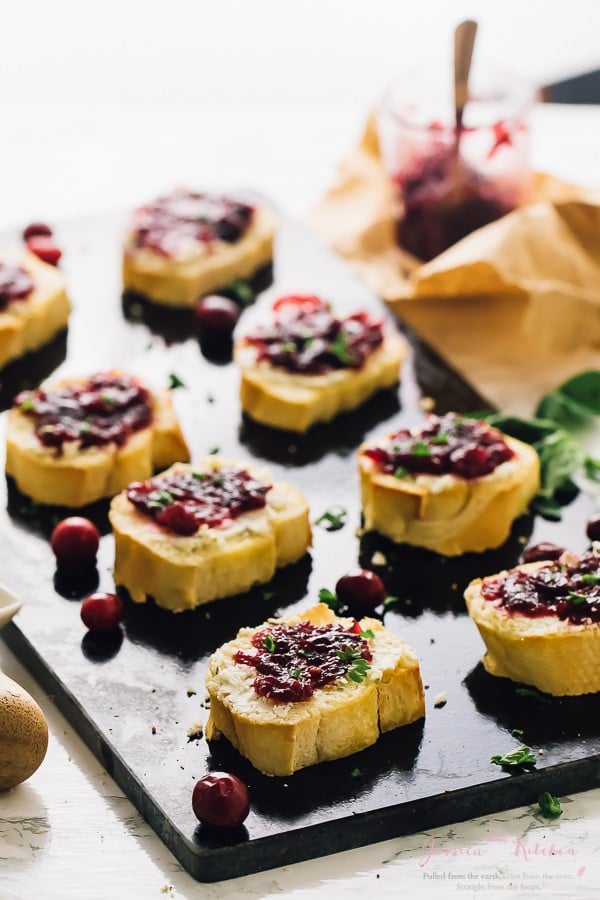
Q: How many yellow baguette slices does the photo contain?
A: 8